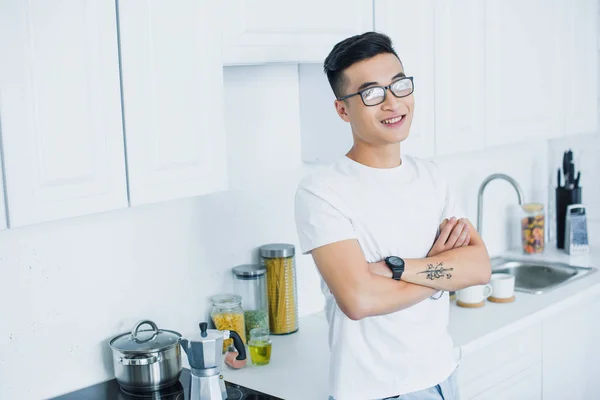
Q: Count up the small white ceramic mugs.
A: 2